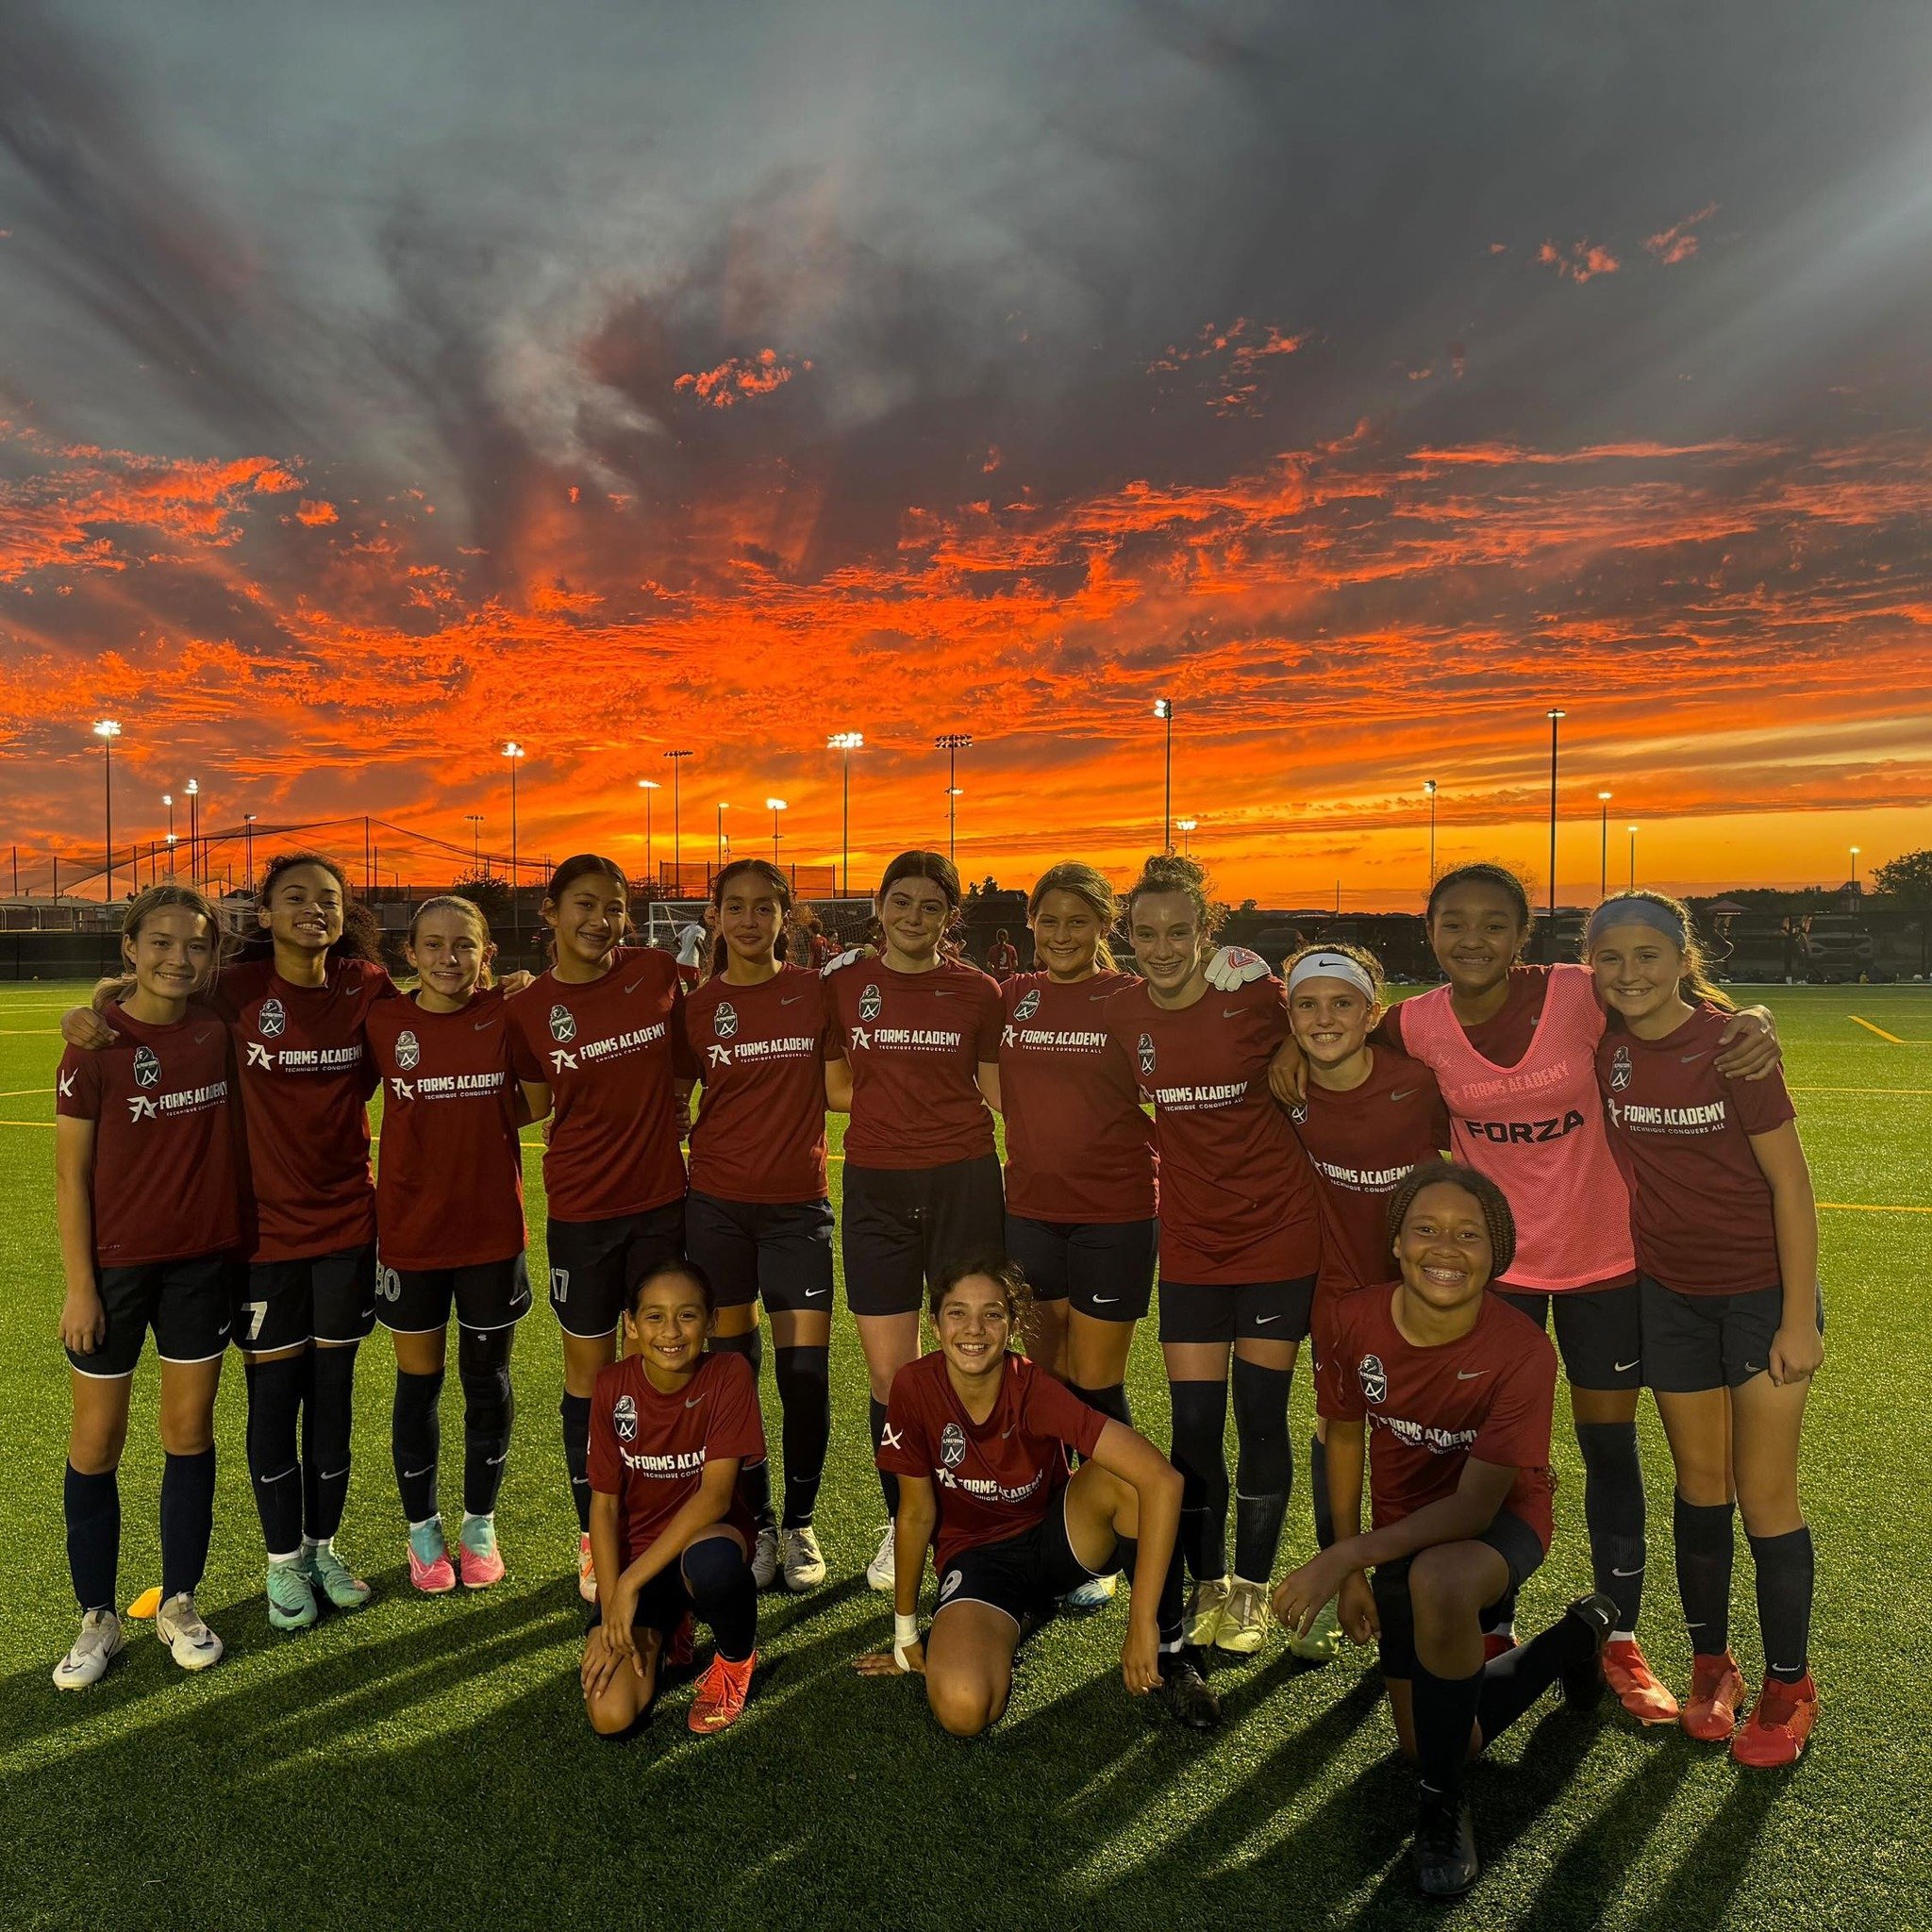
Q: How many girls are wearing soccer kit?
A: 14